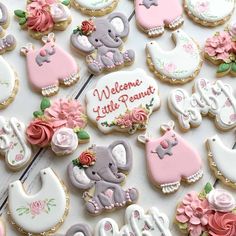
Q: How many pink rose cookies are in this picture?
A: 4